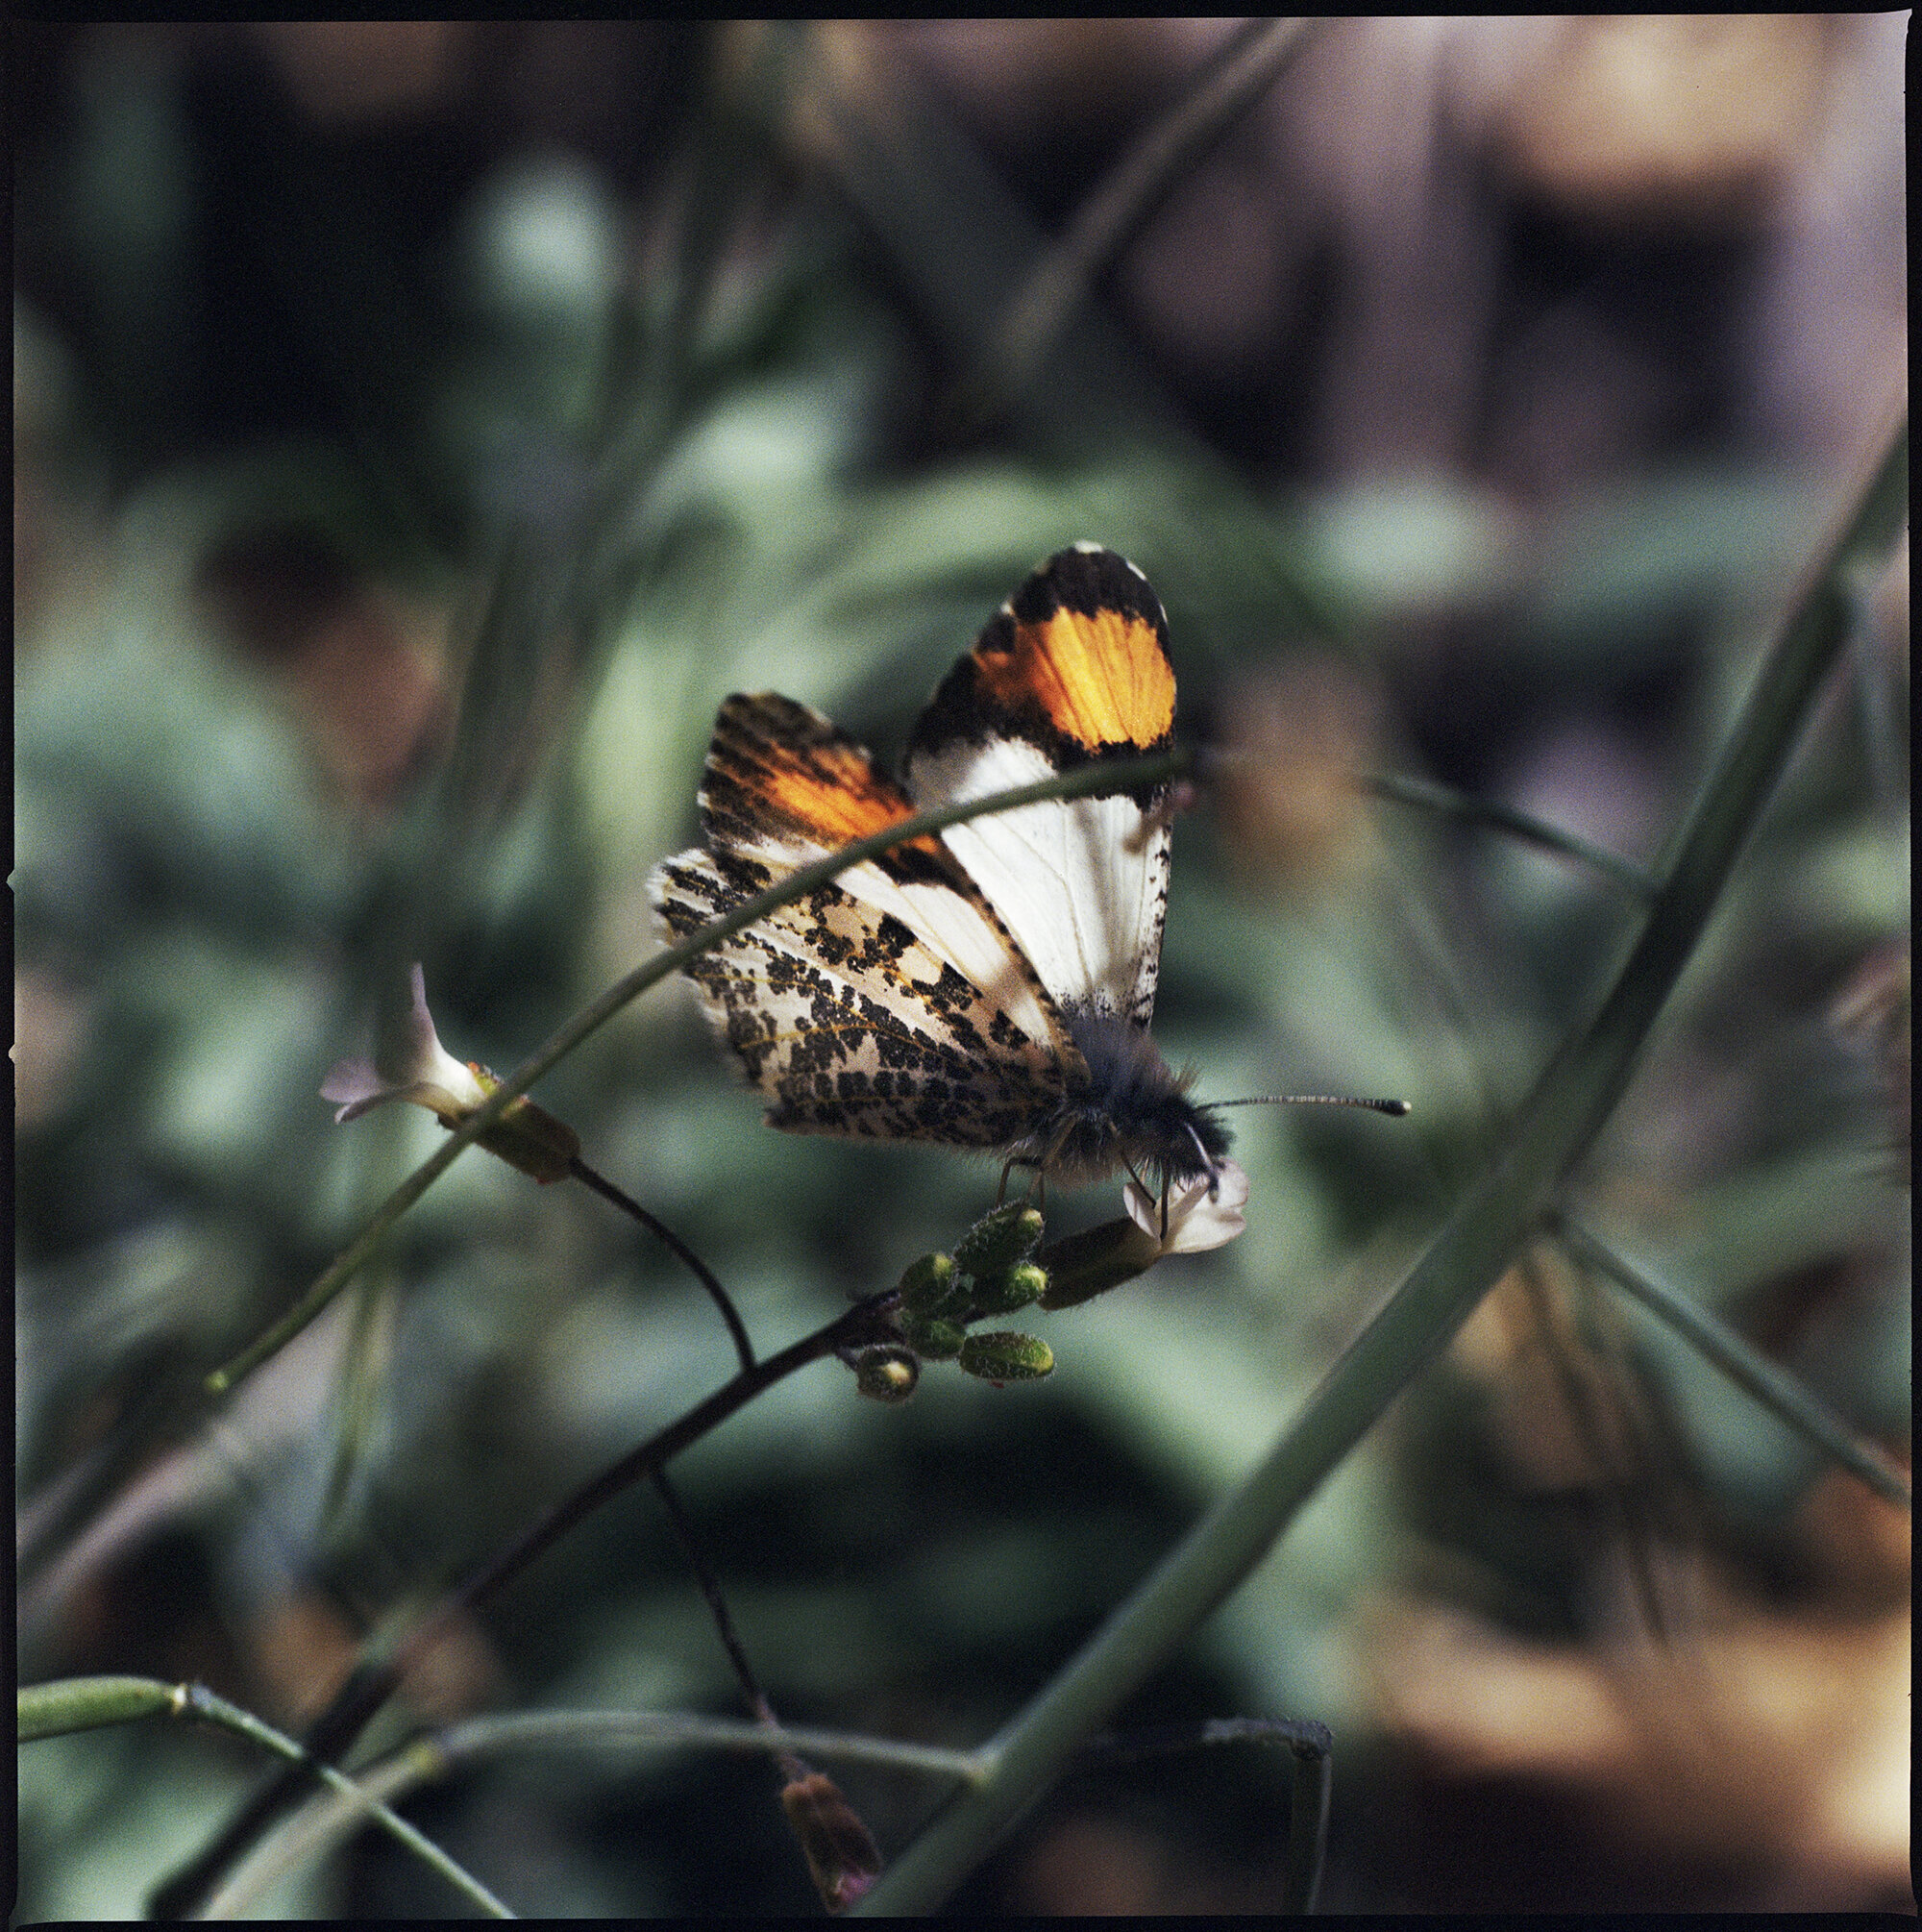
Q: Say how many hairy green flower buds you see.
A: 6